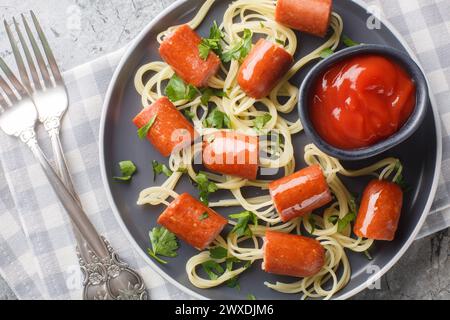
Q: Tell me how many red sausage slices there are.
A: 9